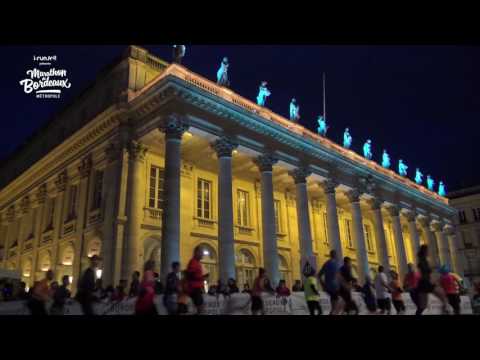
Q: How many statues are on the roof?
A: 12